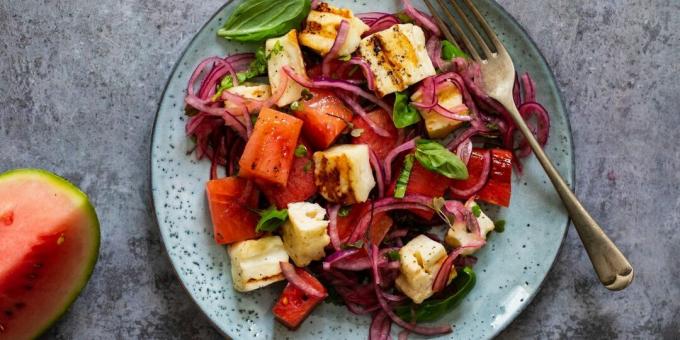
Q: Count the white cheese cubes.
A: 10